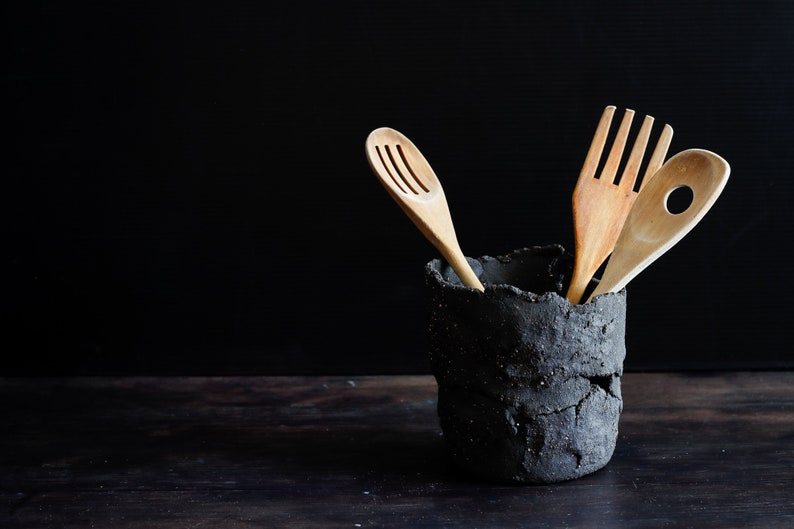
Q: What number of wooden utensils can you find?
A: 3